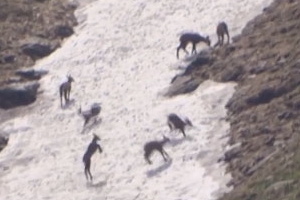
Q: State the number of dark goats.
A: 7